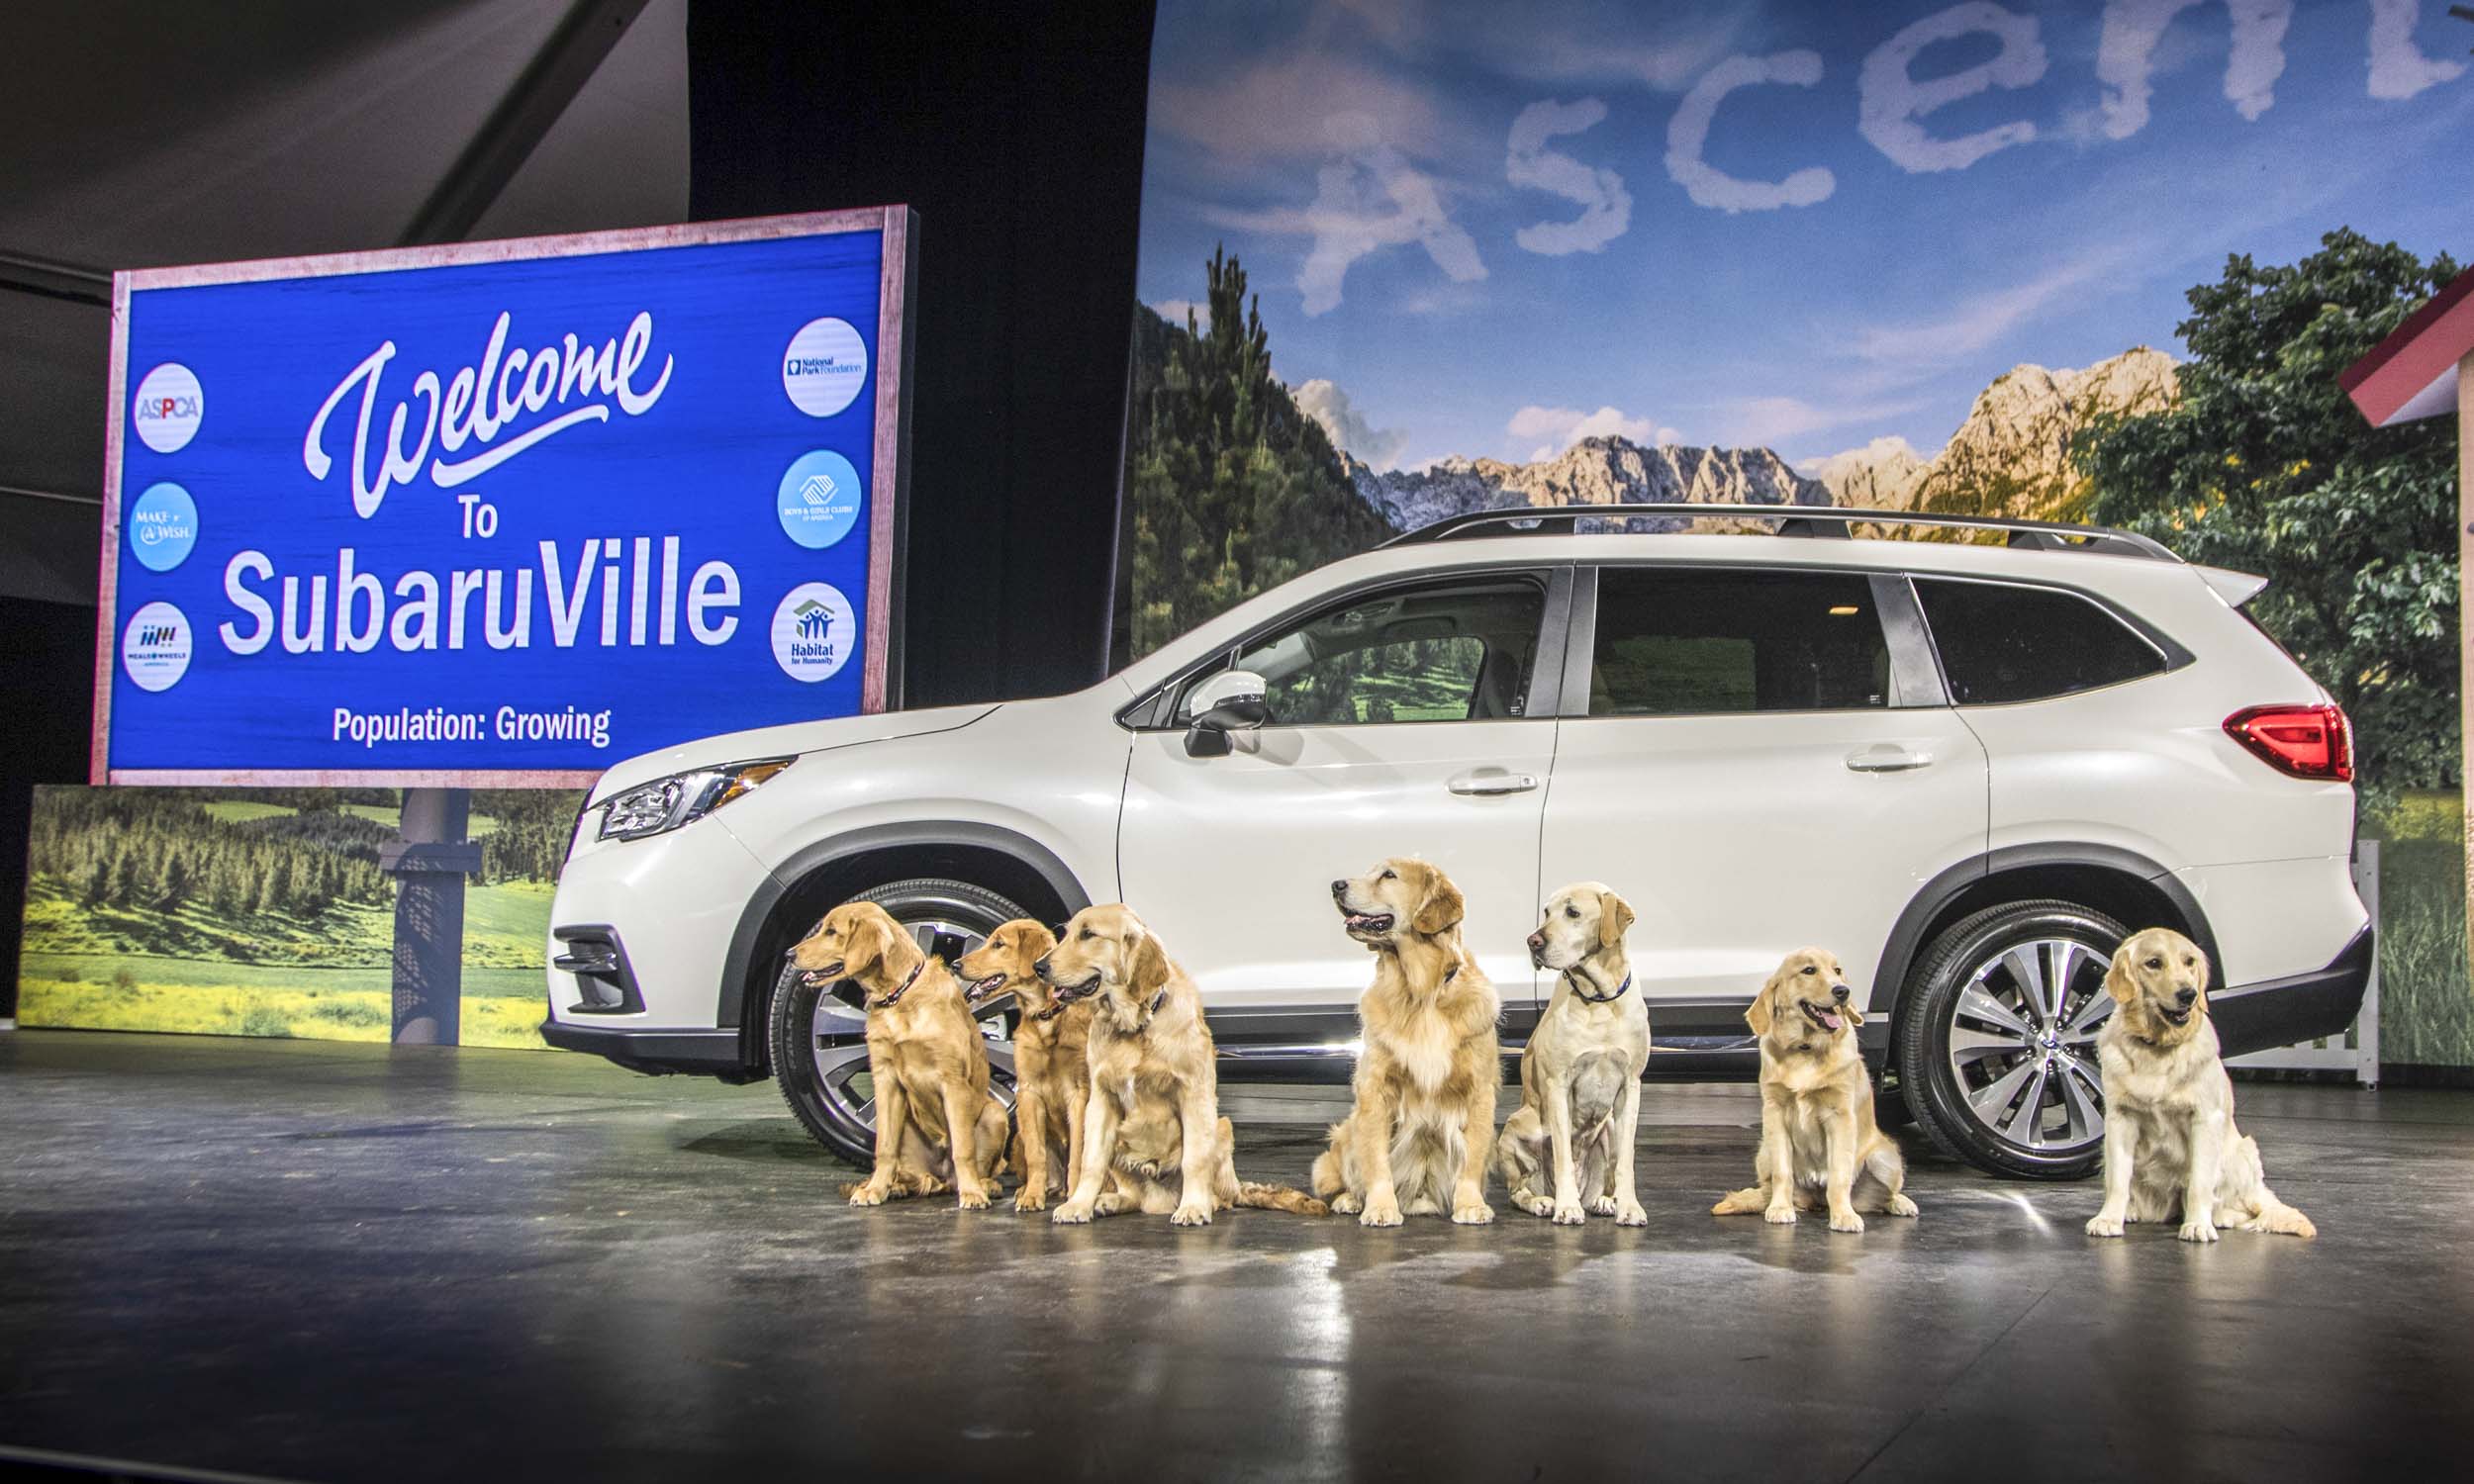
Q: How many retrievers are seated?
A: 7